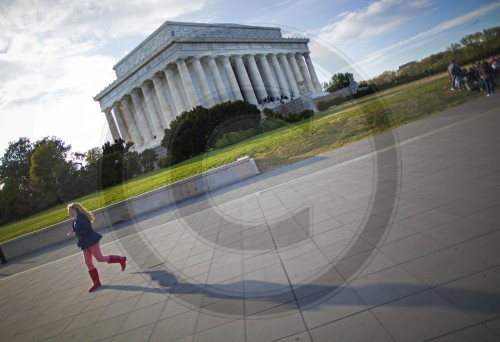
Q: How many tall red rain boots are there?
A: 2